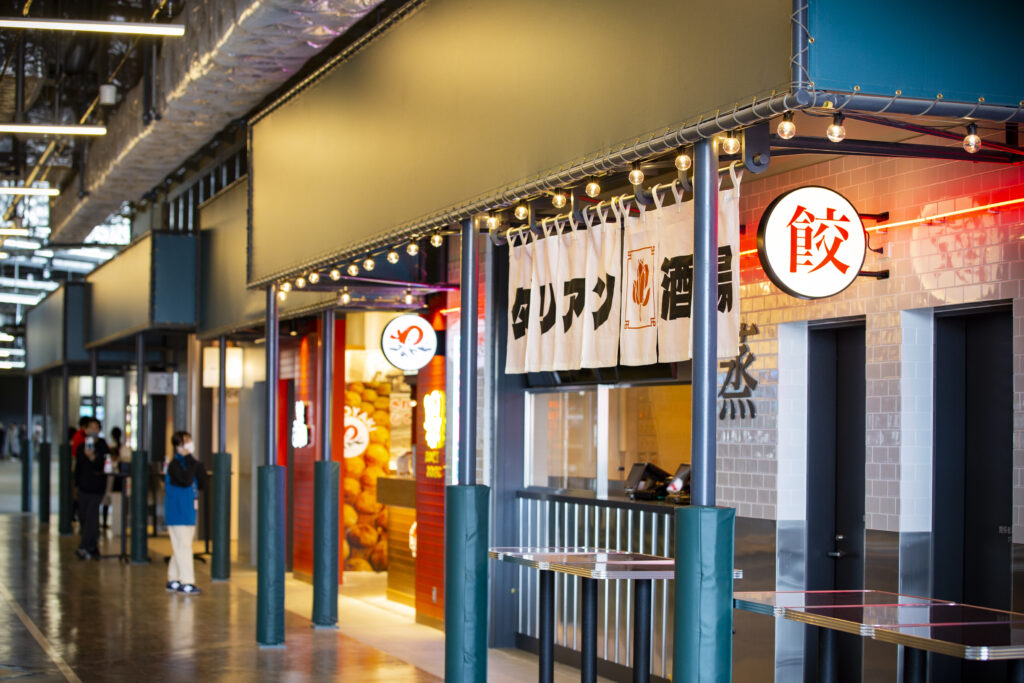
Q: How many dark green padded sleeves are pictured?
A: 9